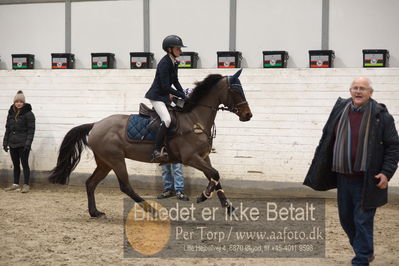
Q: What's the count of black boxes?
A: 9